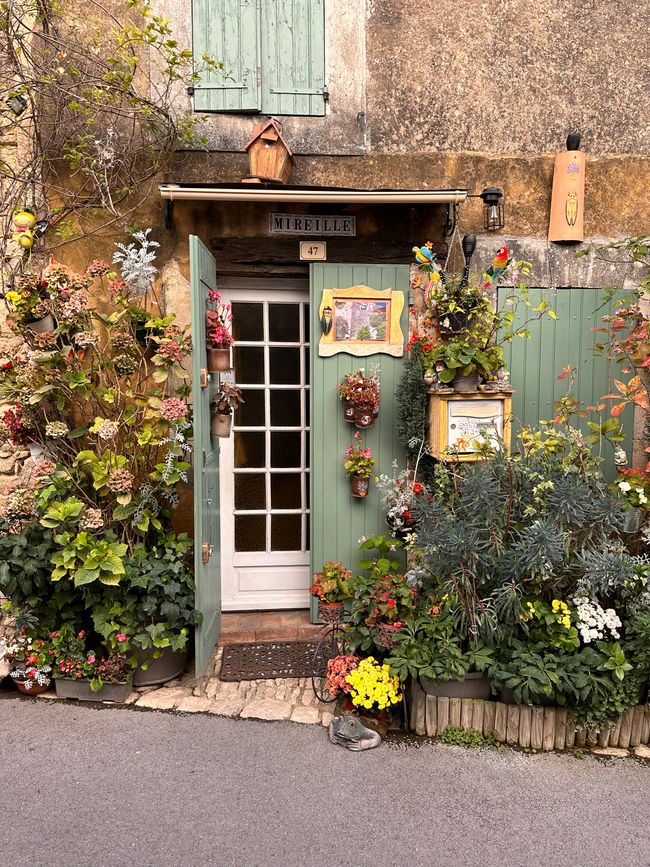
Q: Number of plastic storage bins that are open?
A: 0